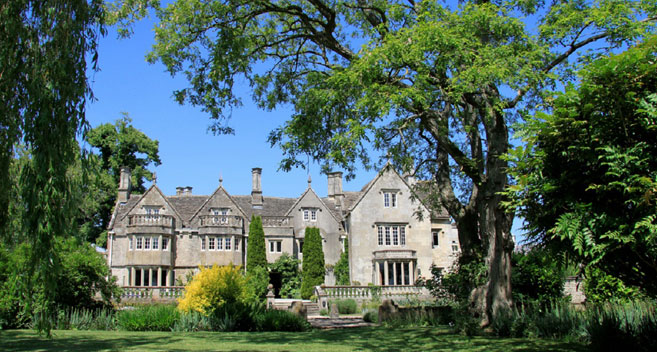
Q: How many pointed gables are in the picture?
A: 4